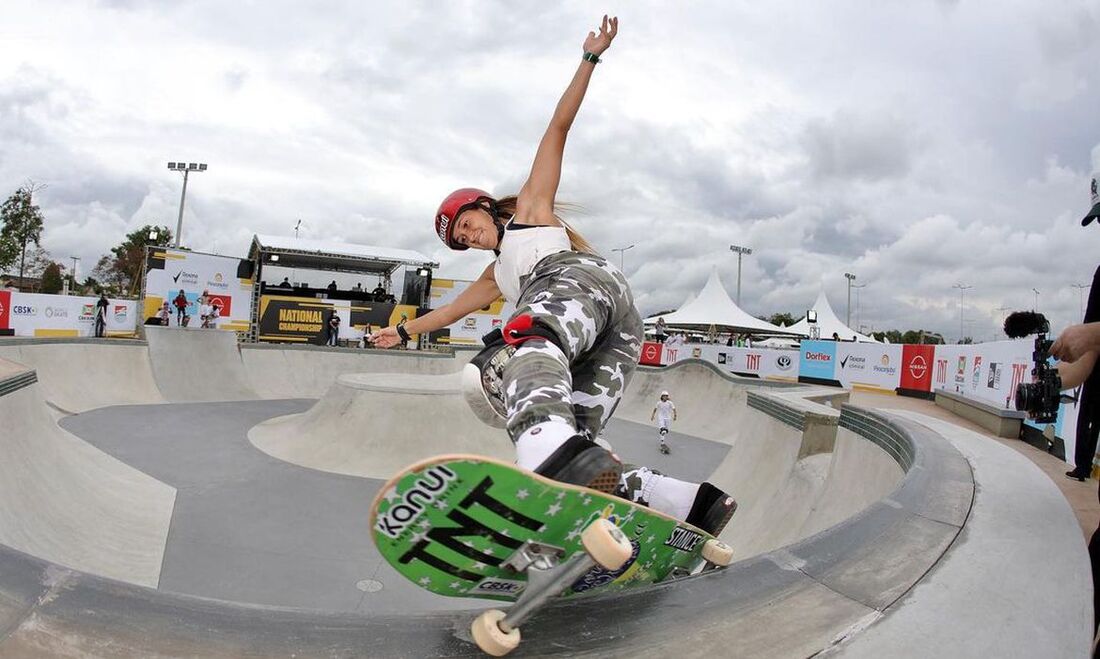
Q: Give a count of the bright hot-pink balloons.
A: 0